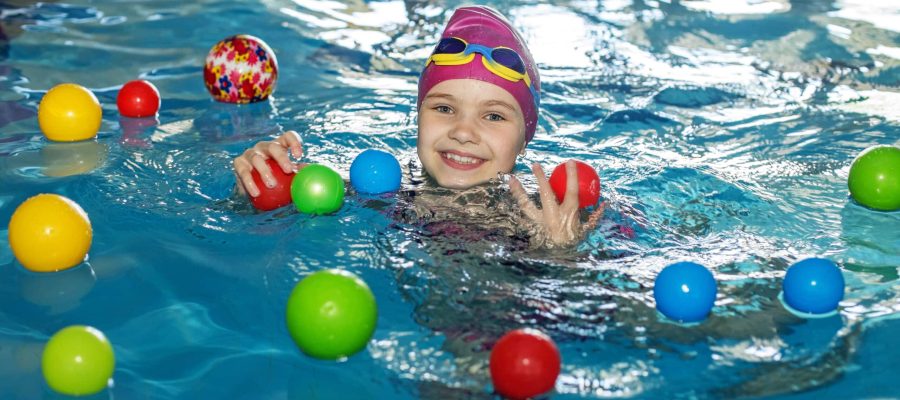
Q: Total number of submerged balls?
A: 0